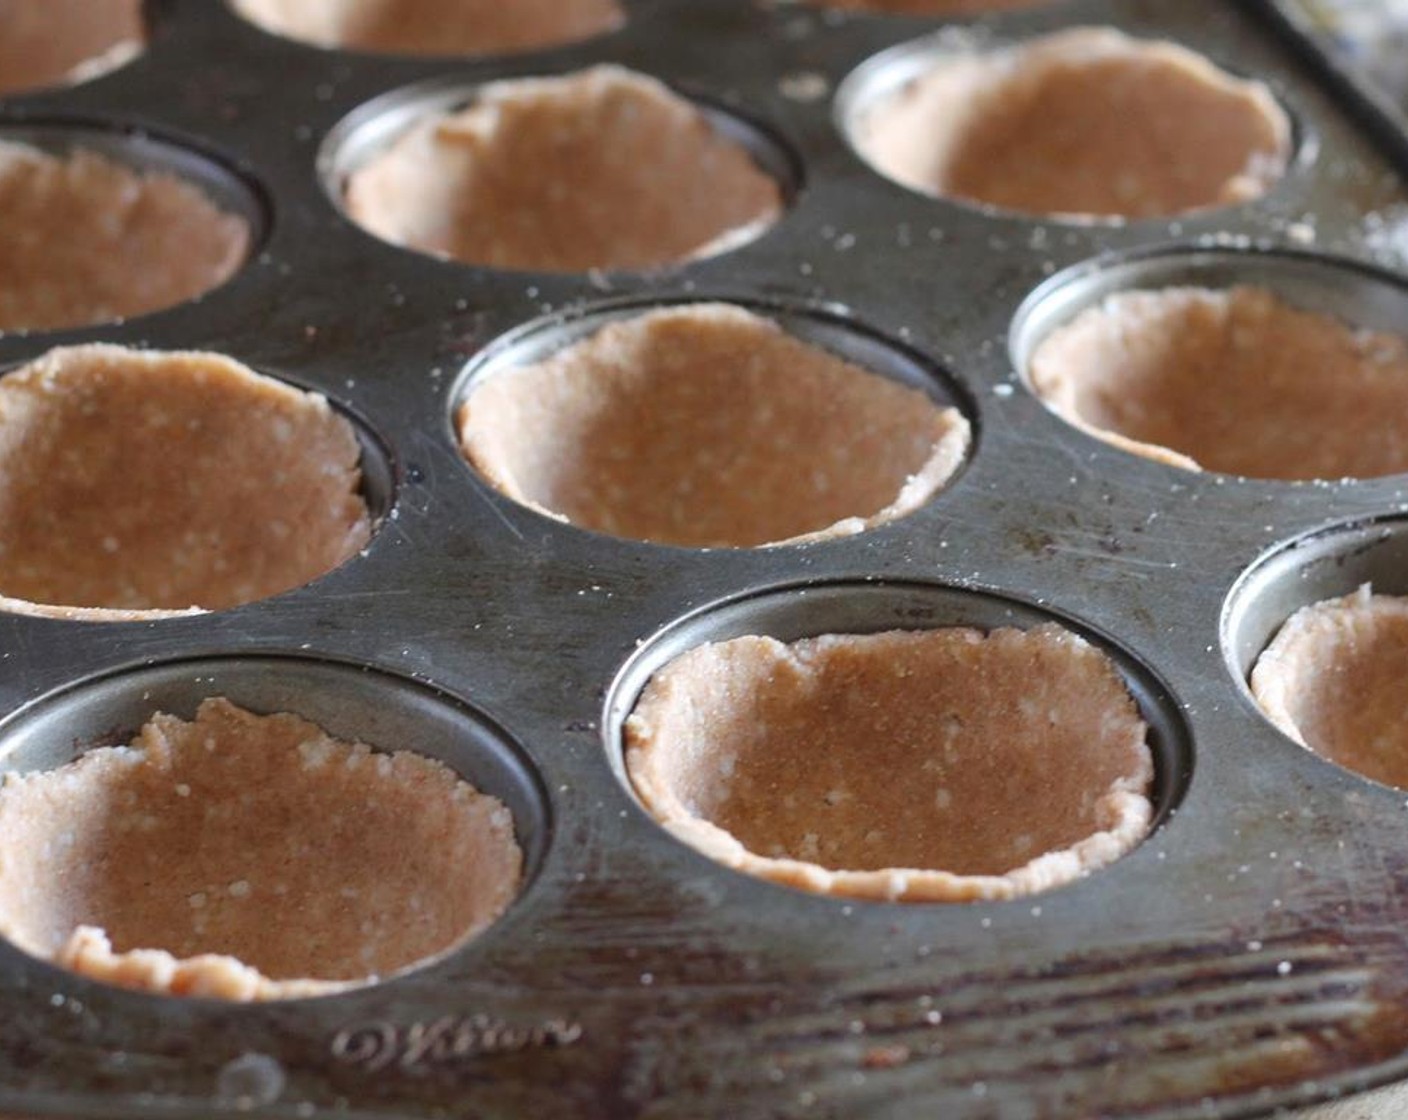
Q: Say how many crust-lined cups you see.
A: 12